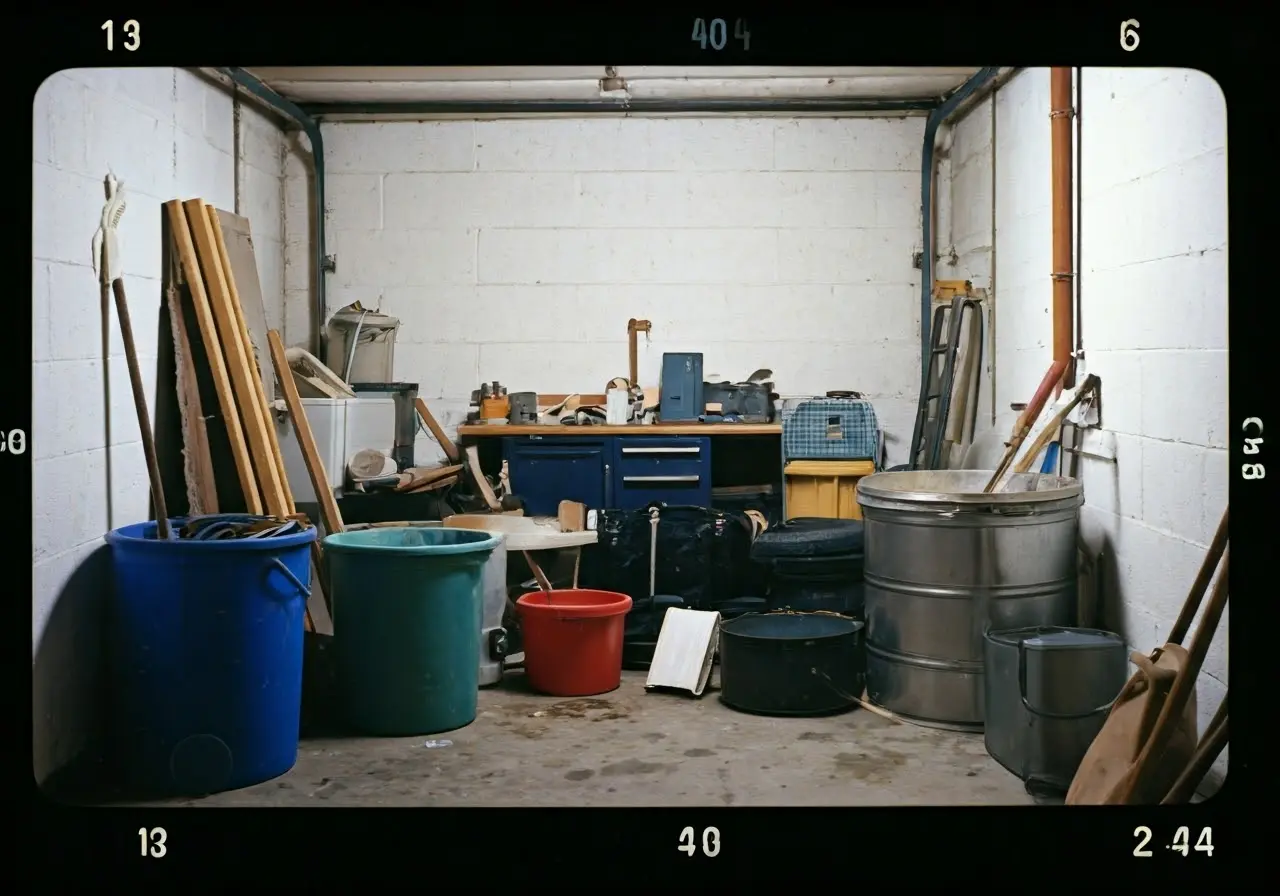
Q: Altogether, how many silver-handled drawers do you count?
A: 2